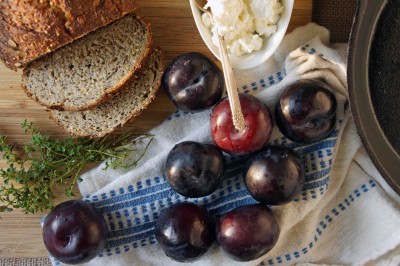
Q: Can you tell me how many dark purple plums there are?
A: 7